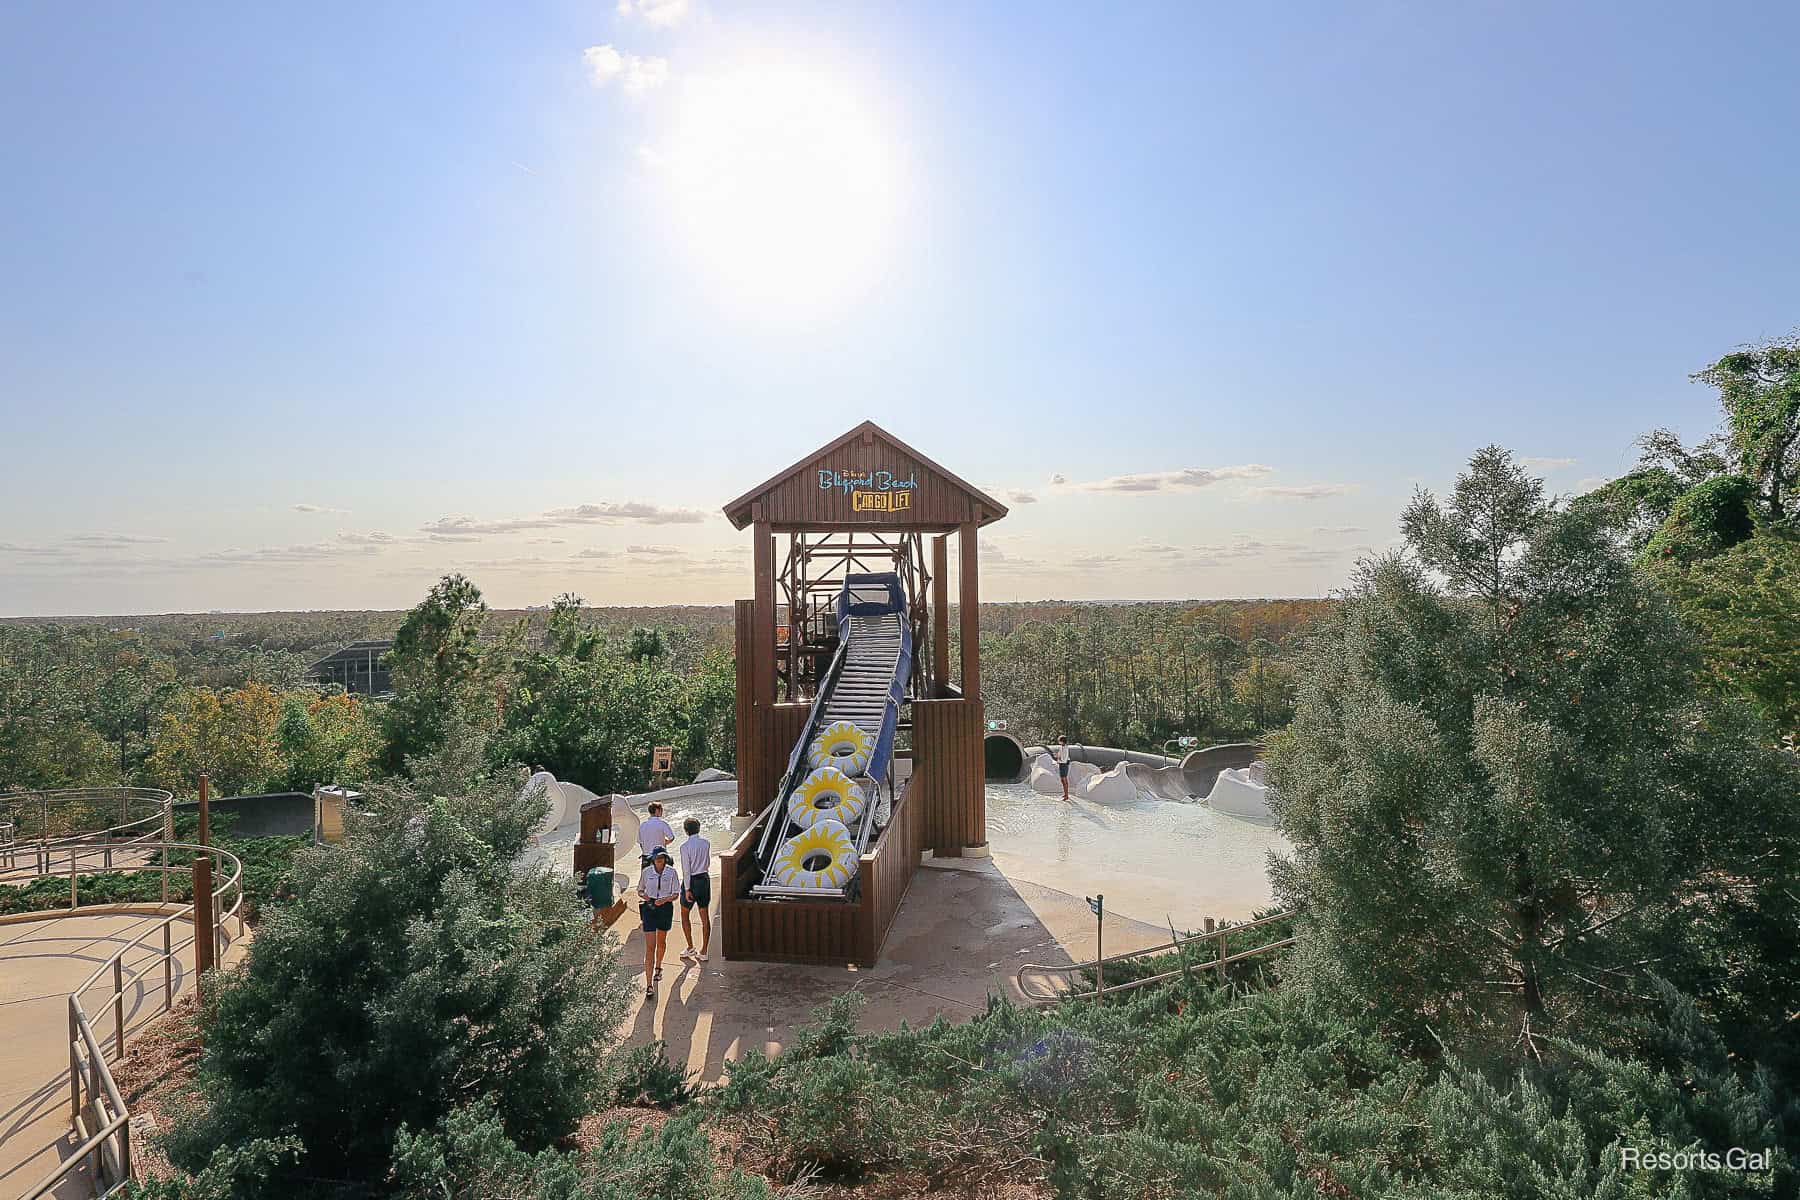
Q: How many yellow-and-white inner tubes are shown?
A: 3